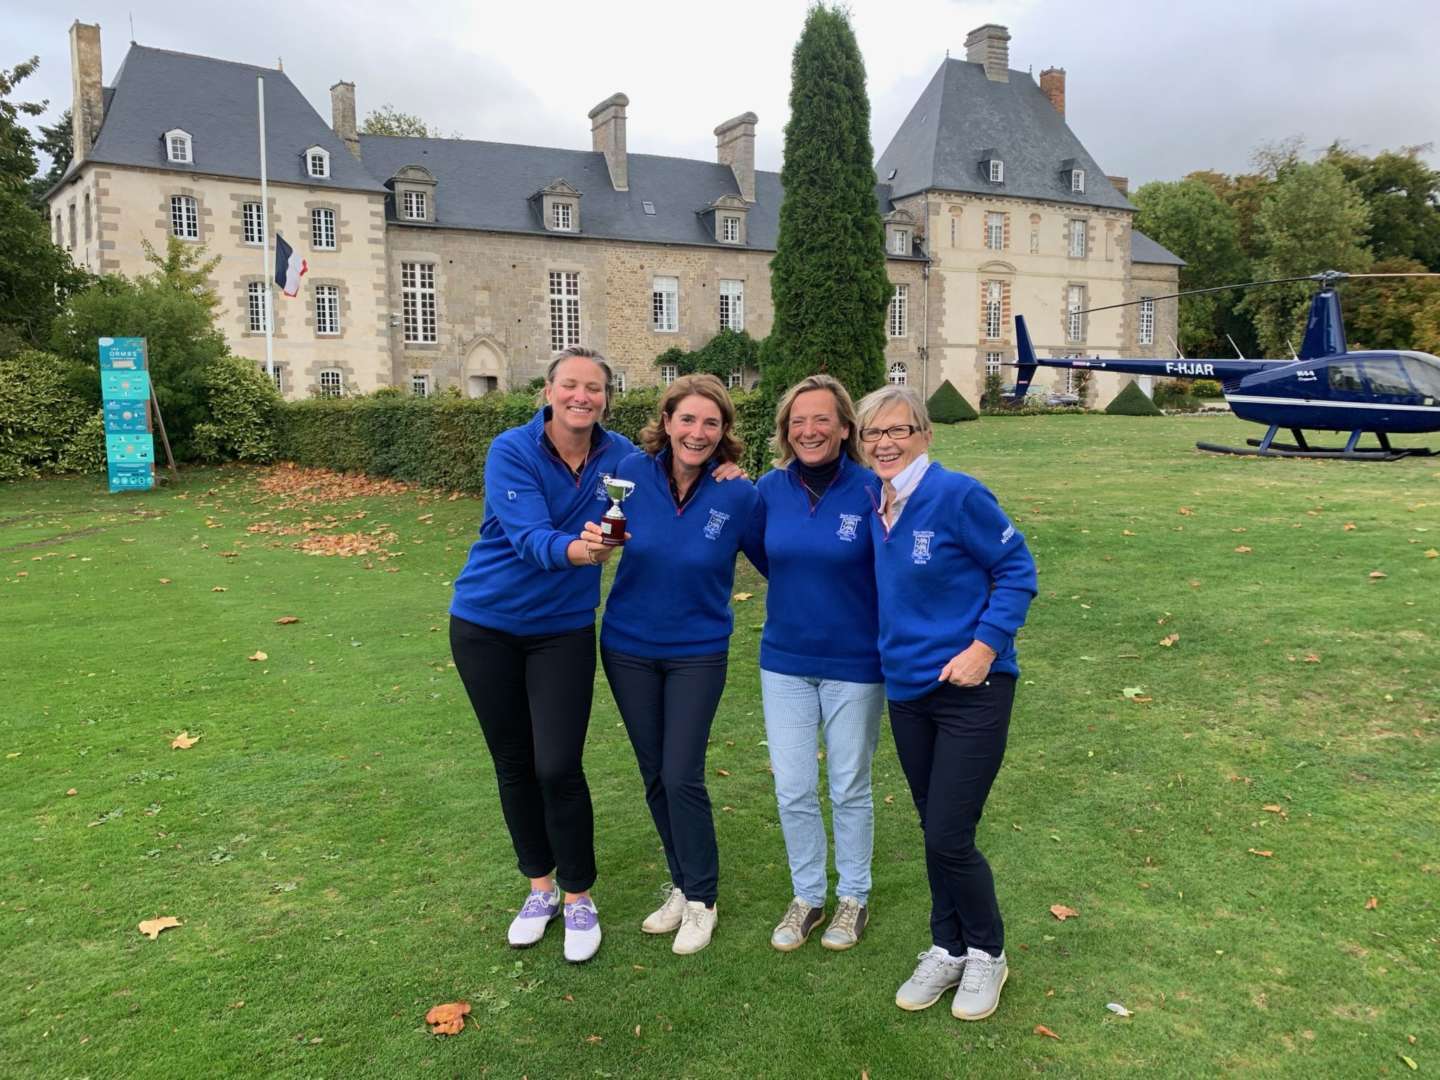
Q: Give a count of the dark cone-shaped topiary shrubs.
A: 2